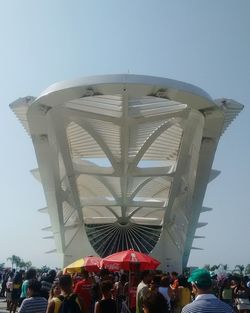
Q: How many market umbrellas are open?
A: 2